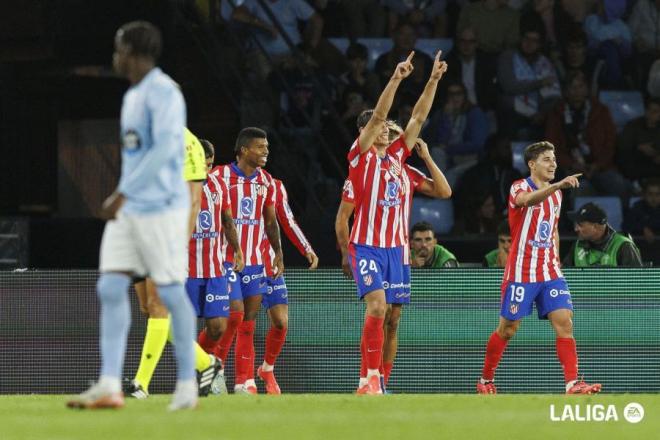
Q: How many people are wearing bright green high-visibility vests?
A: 3